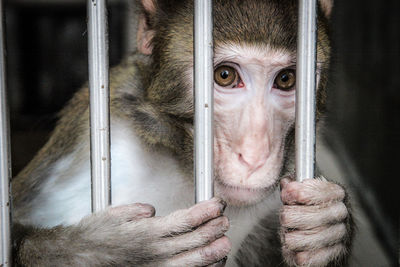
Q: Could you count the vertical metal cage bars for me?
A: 4